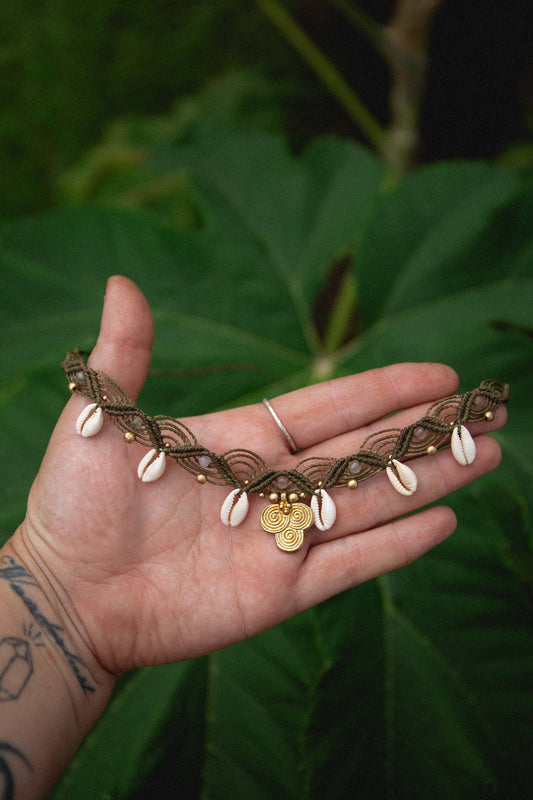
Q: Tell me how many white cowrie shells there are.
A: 6